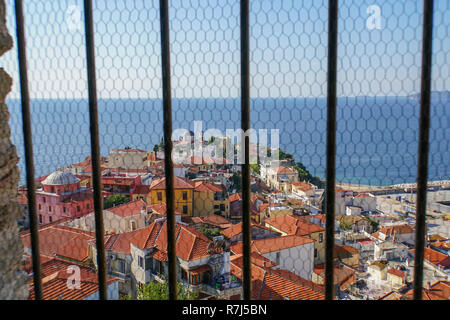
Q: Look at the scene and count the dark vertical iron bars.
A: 6